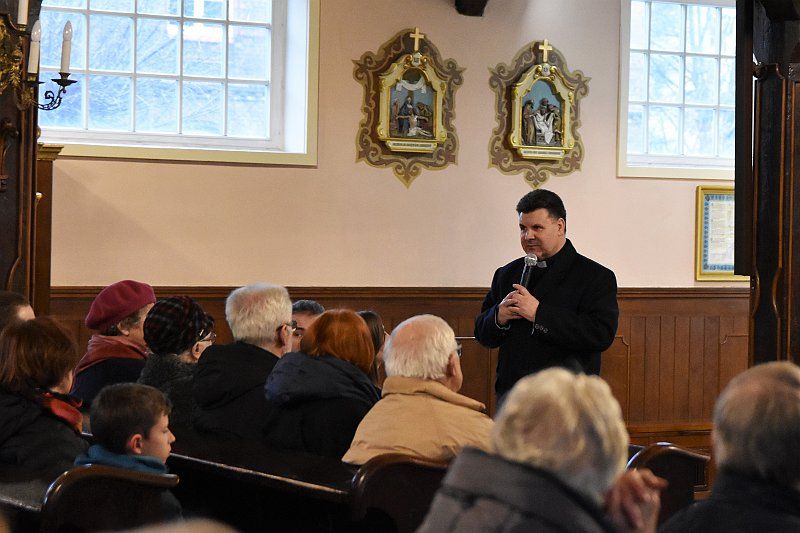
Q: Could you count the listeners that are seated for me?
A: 12